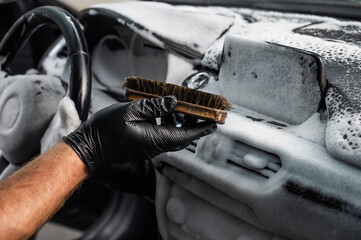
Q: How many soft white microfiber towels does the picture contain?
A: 0